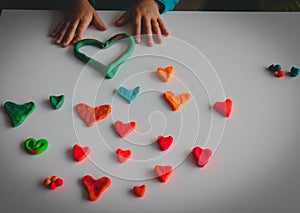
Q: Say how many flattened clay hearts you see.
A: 15